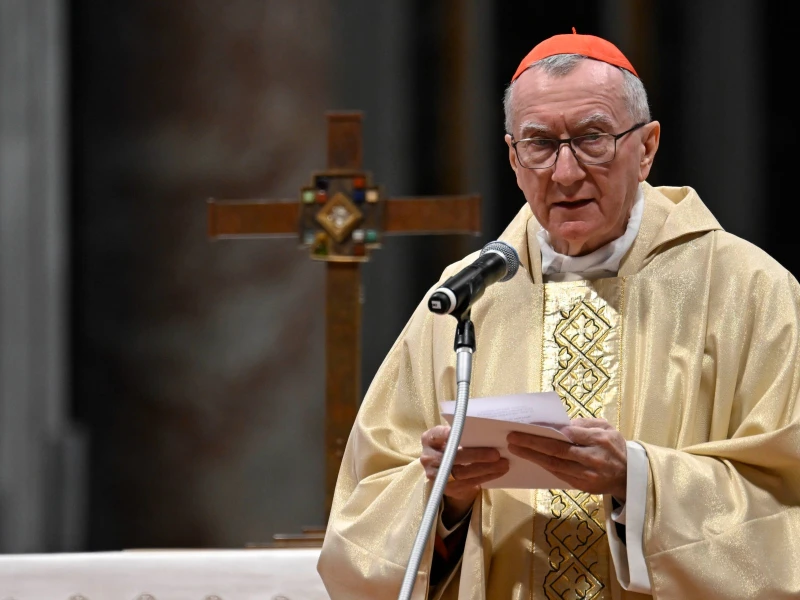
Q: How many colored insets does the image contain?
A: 12